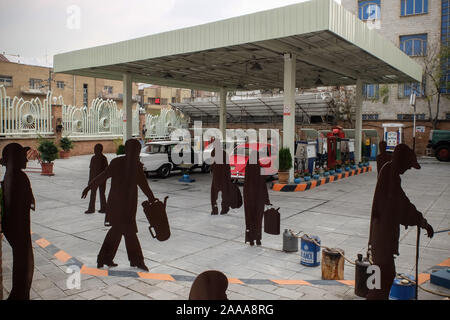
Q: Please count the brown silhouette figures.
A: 8